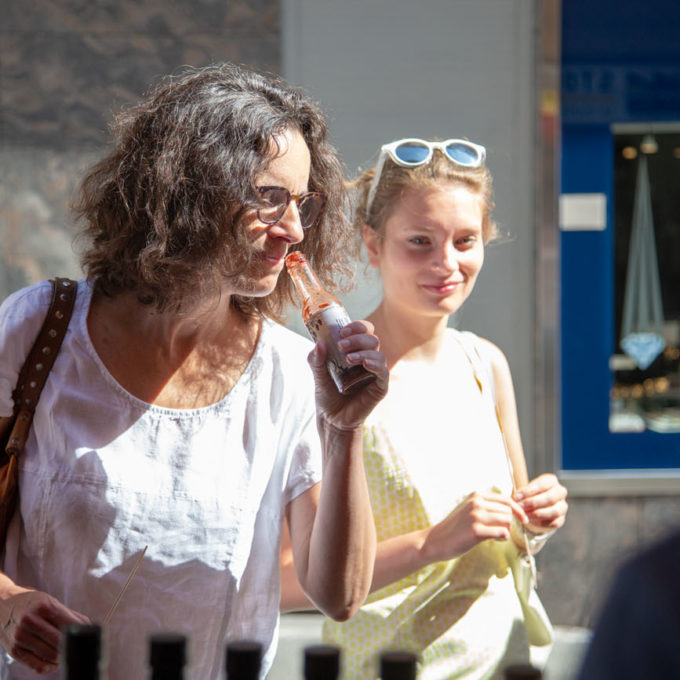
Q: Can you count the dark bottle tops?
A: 6